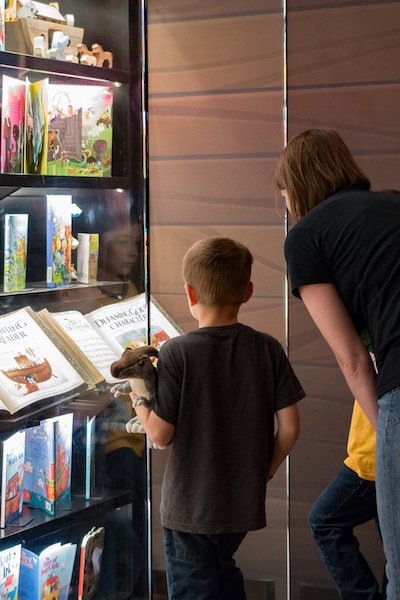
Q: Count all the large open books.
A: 2